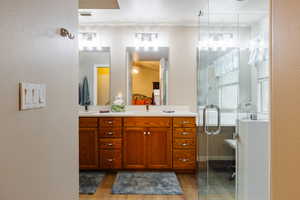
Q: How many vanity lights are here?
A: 3